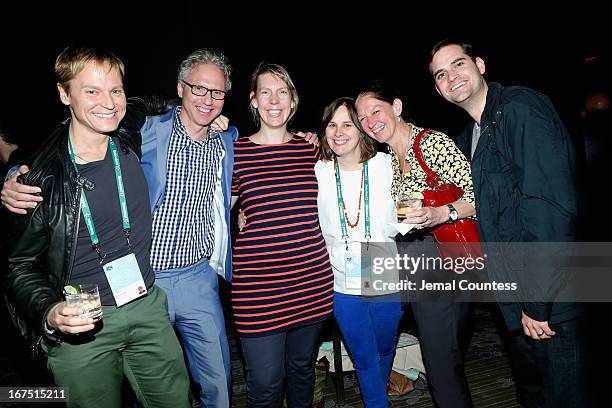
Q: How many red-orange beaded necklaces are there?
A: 1